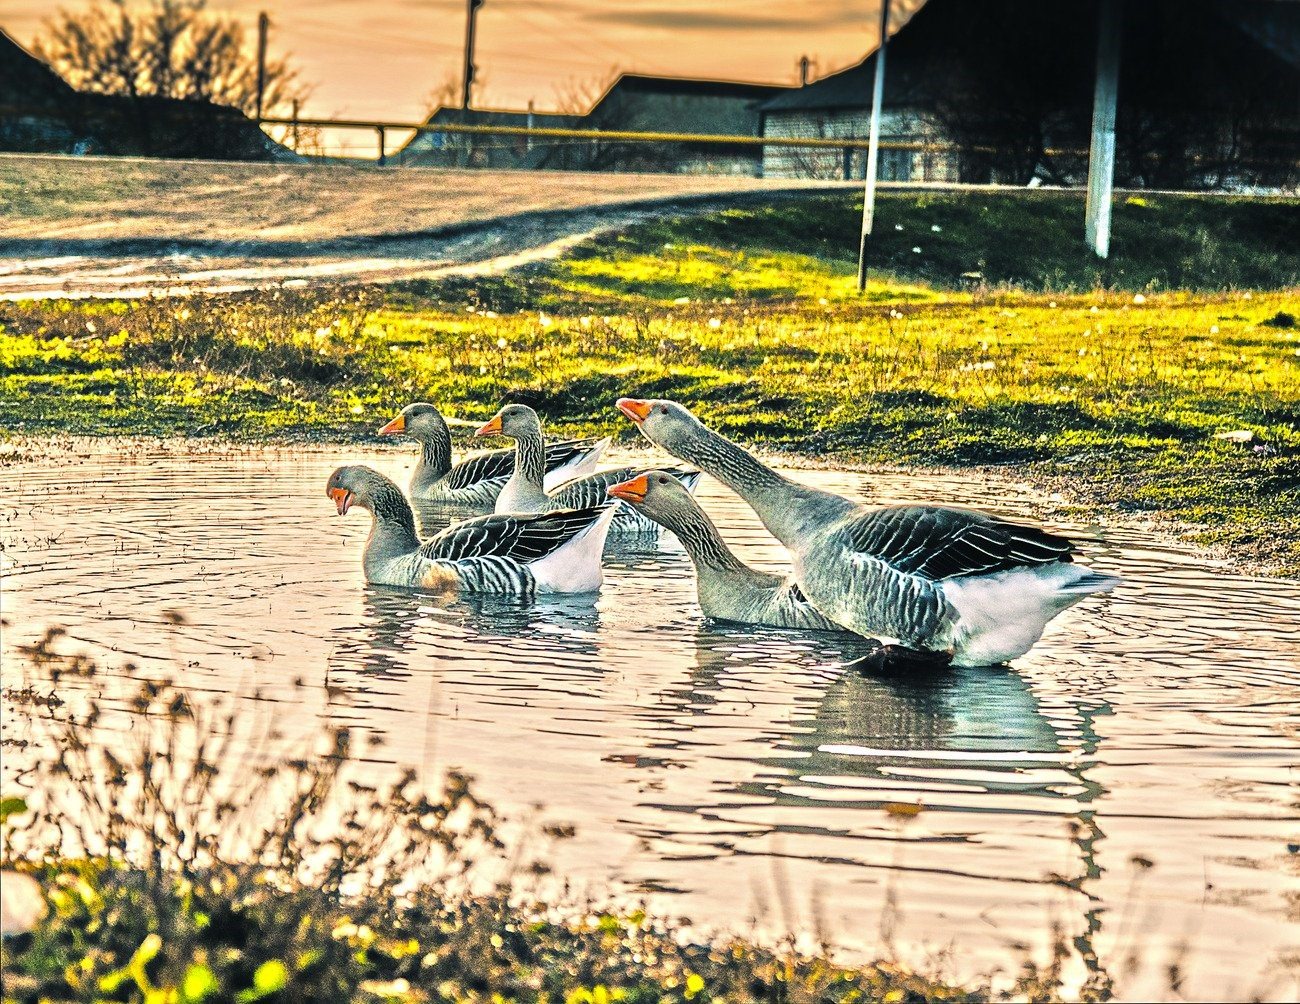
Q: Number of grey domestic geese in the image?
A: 5